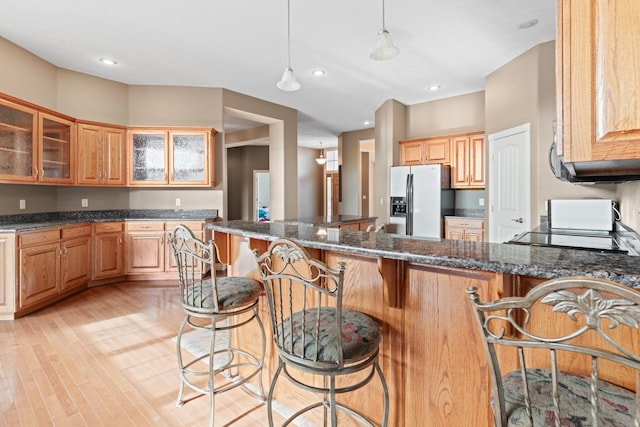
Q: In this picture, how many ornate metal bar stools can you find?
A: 3